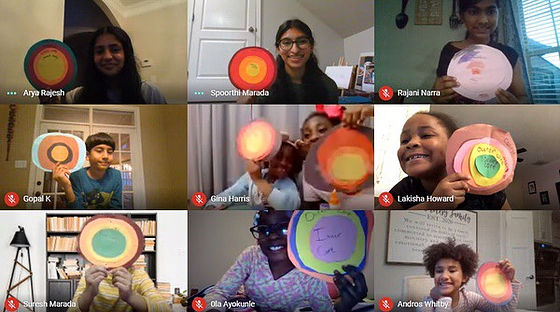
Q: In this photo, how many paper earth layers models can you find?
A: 10